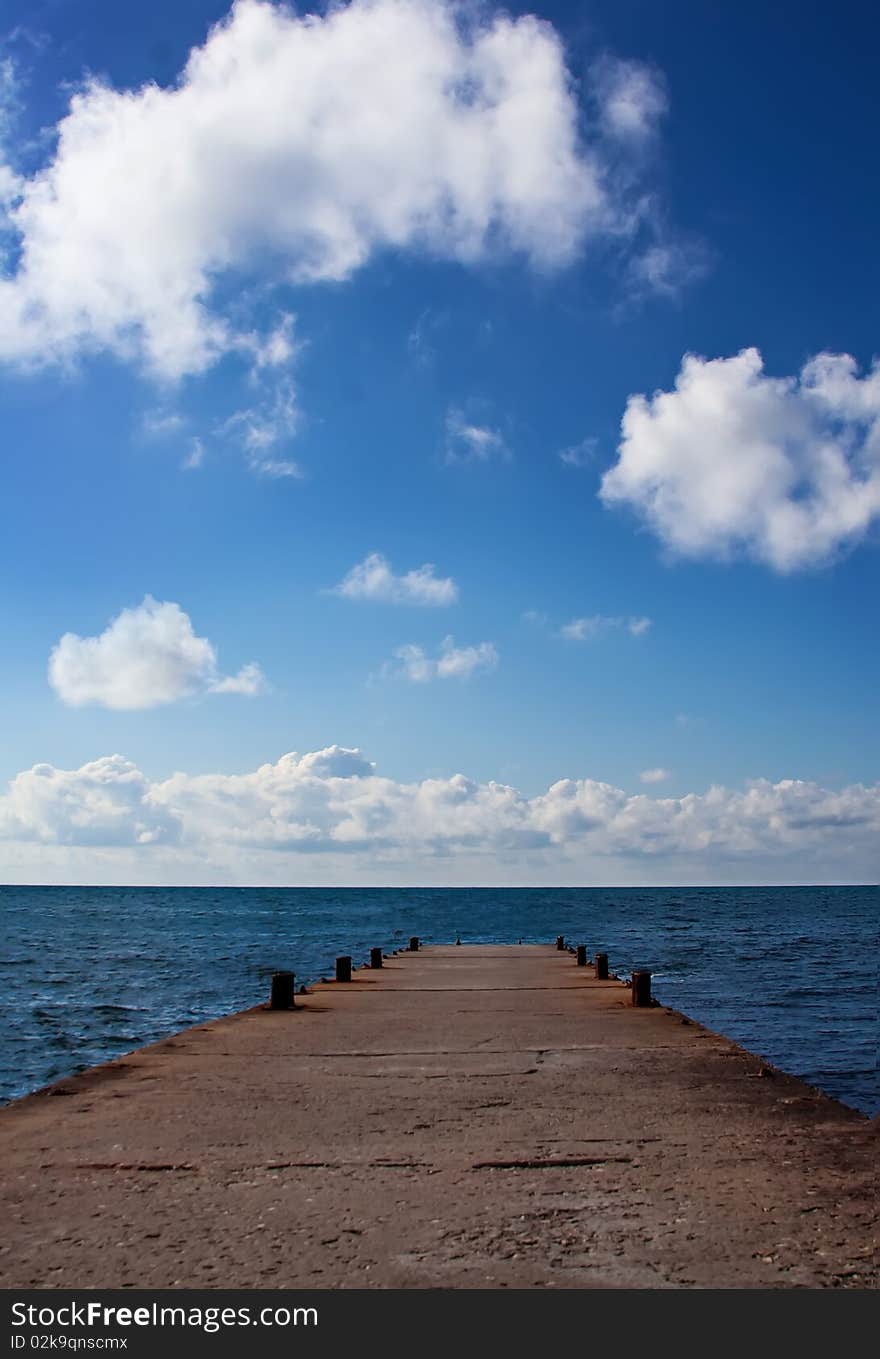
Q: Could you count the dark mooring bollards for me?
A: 8